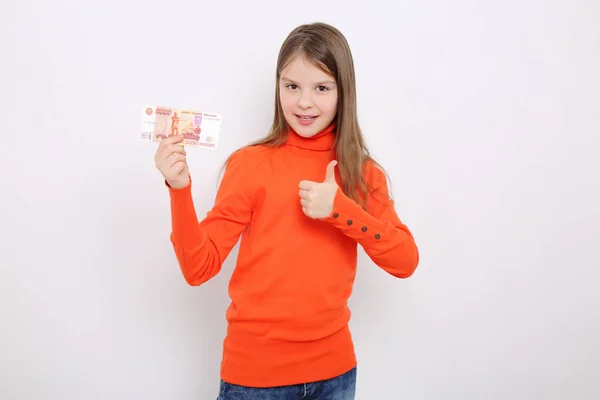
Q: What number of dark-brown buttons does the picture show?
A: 4